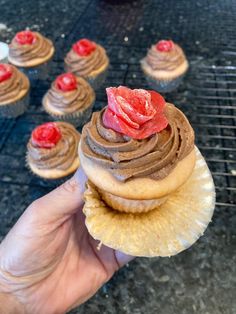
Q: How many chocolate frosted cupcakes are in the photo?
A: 7